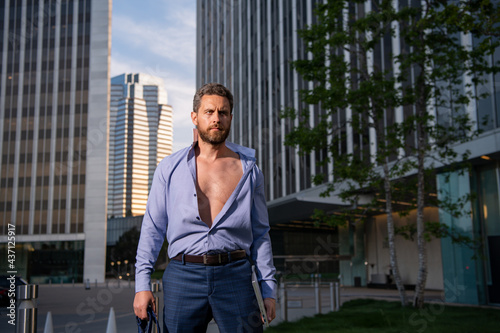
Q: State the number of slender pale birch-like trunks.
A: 2